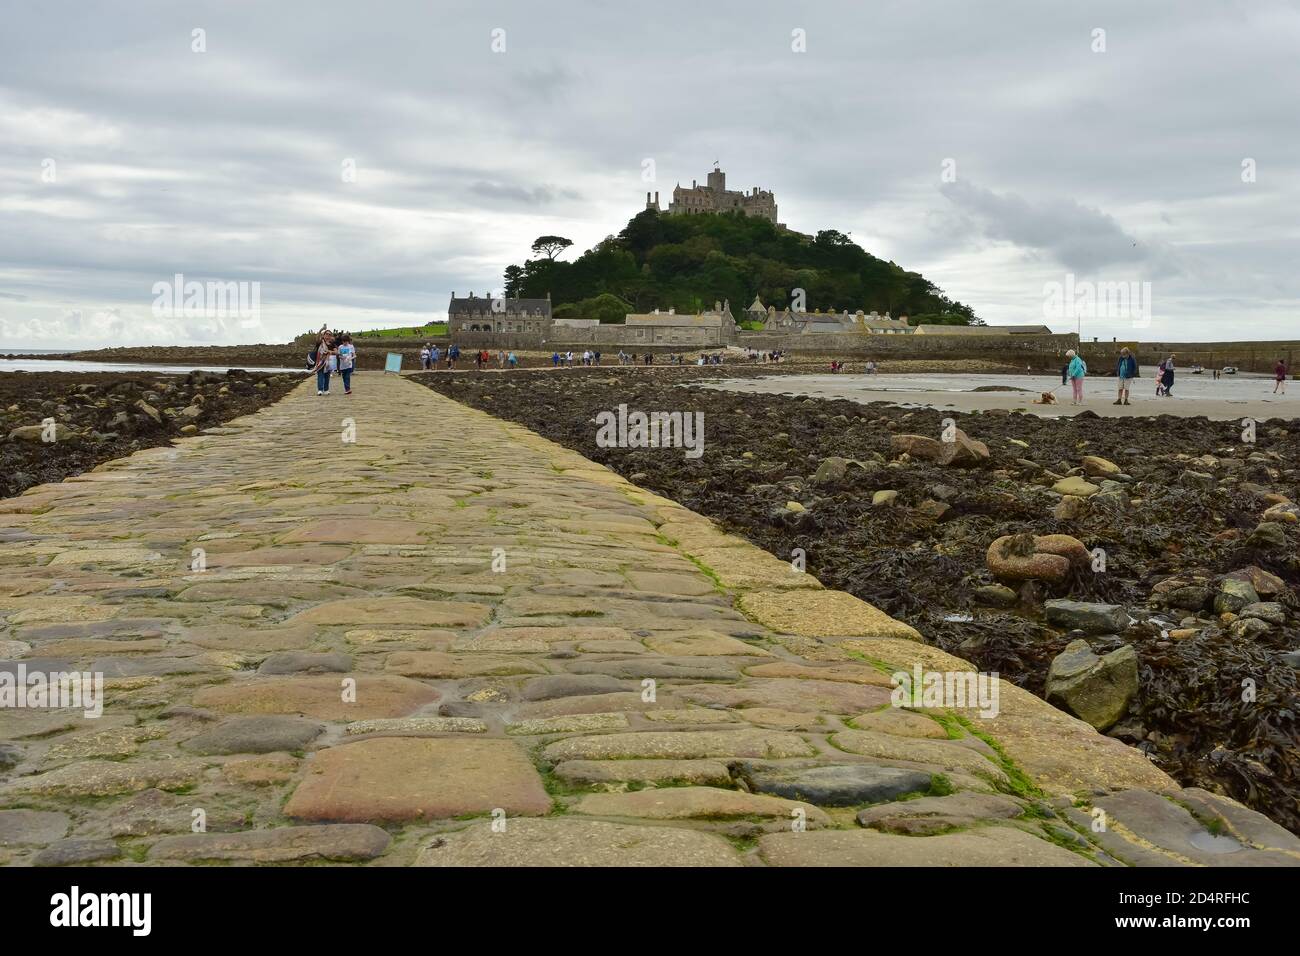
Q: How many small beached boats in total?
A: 2